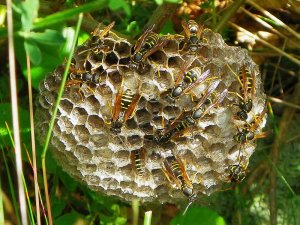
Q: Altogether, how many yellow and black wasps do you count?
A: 13